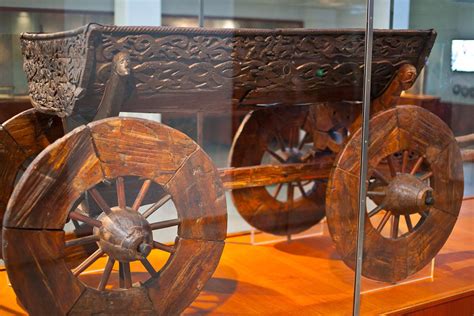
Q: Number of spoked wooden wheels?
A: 4